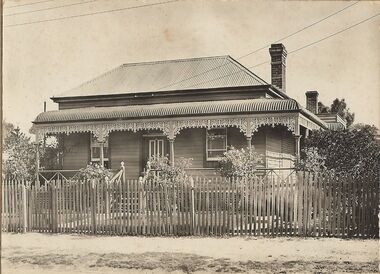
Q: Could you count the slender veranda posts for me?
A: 5